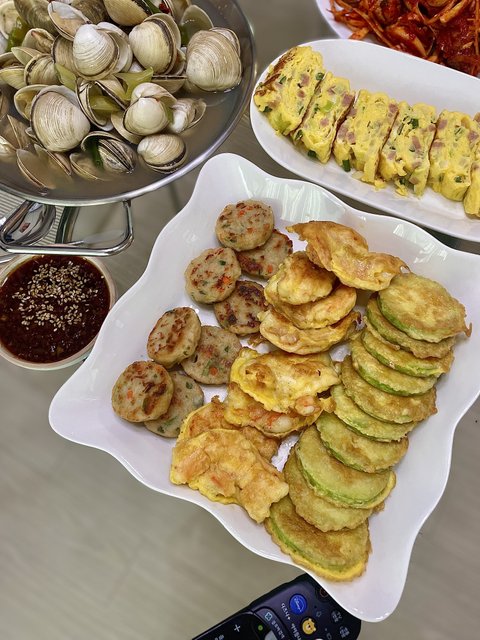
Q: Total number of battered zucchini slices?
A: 10